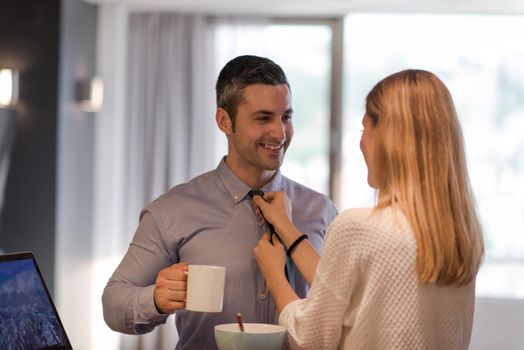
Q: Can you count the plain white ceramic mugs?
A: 1